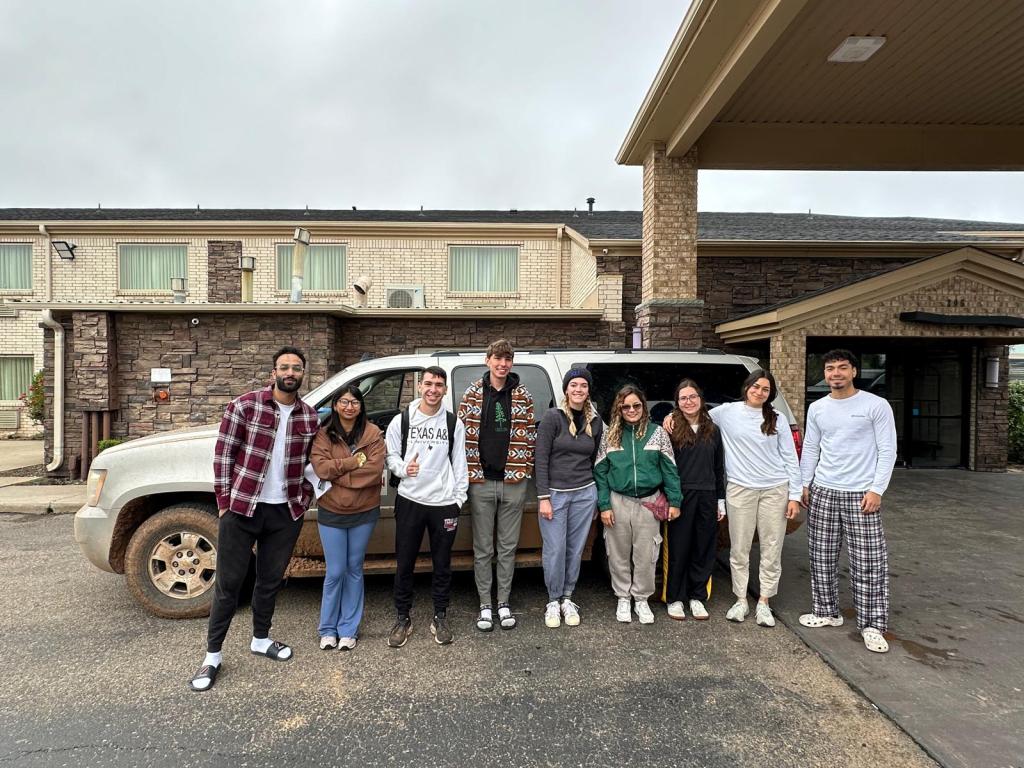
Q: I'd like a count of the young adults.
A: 9